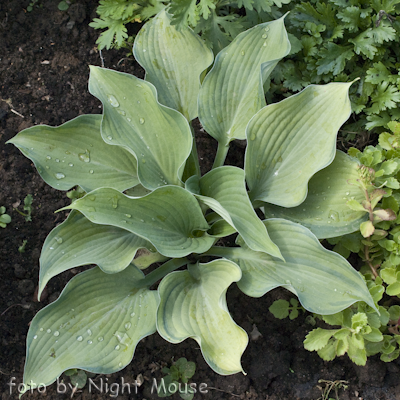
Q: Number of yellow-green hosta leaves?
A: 12